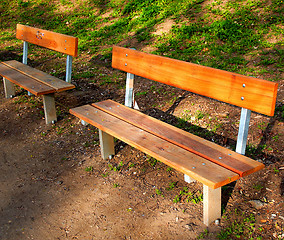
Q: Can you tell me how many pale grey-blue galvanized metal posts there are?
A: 4